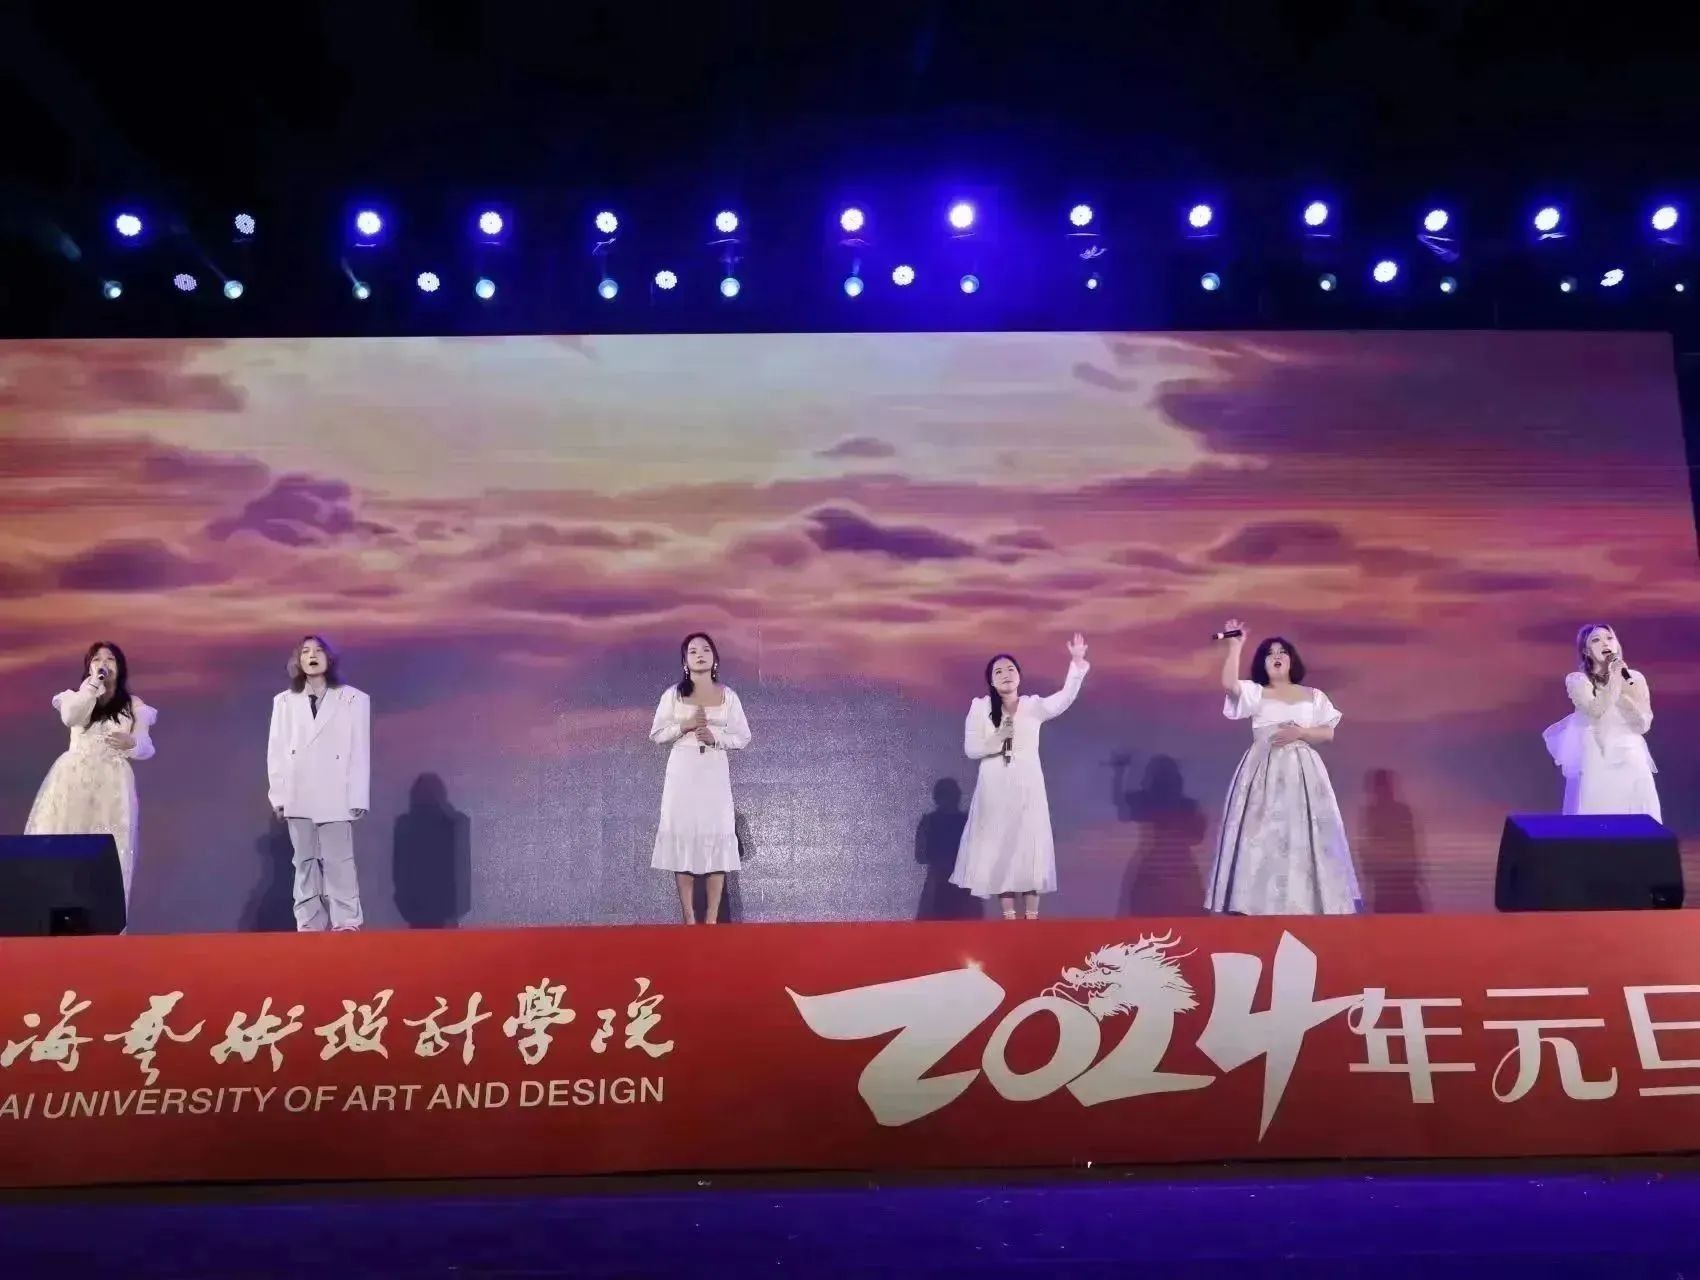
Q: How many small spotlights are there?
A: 14